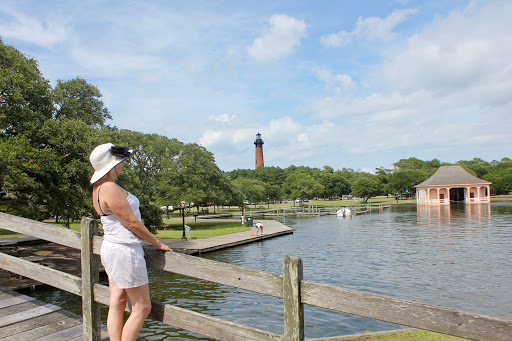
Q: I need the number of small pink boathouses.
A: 1